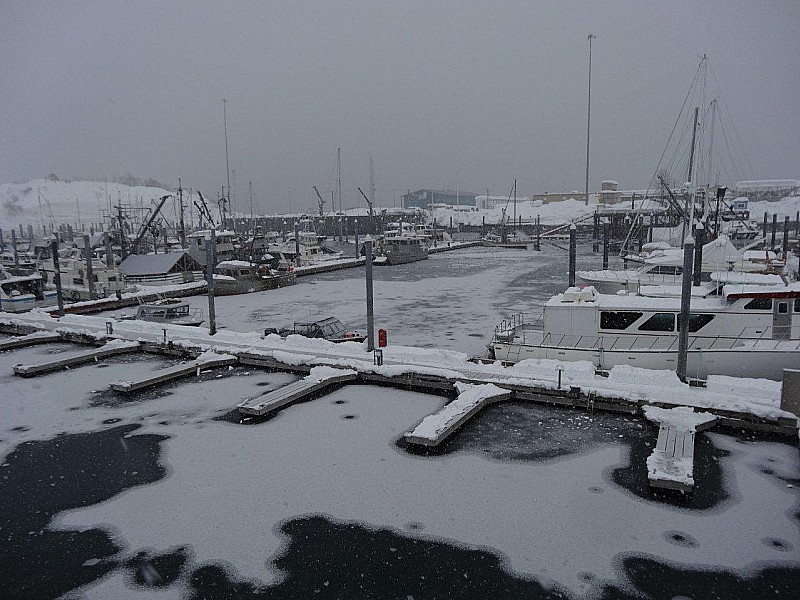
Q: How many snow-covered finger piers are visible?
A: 6